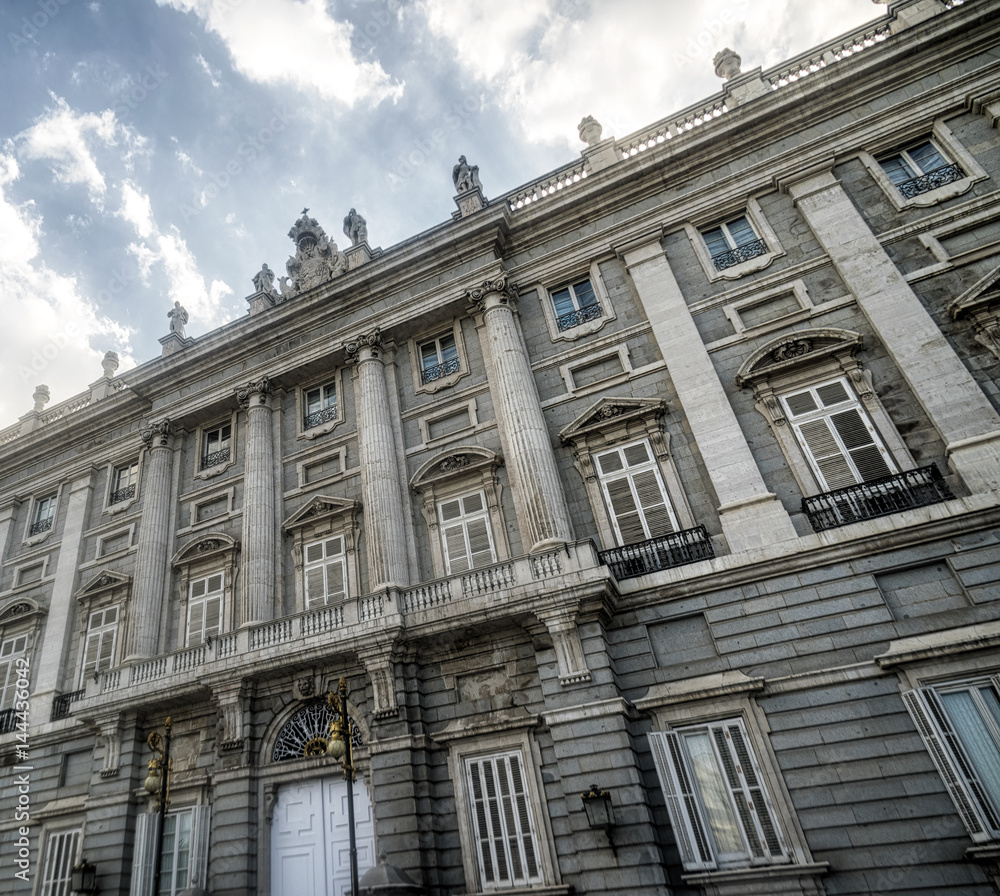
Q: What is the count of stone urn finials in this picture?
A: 4